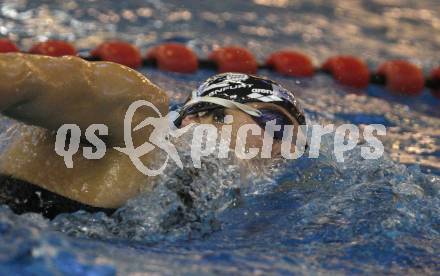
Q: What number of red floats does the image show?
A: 9